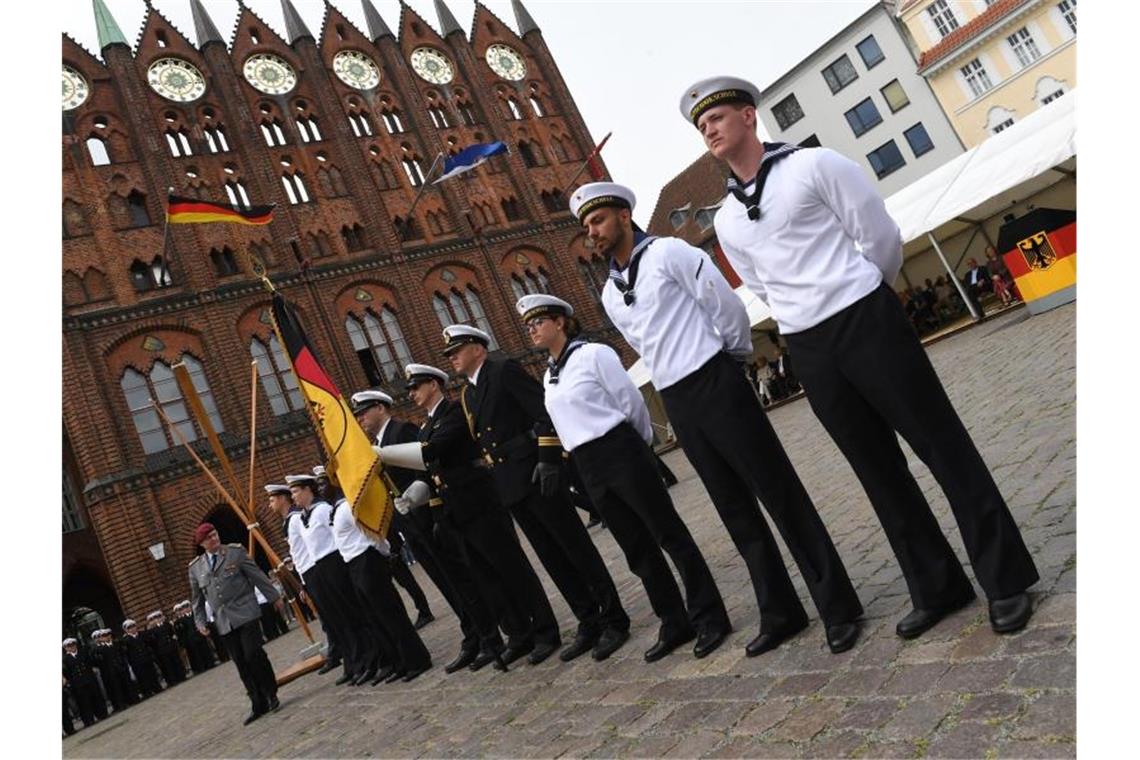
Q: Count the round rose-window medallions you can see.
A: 6